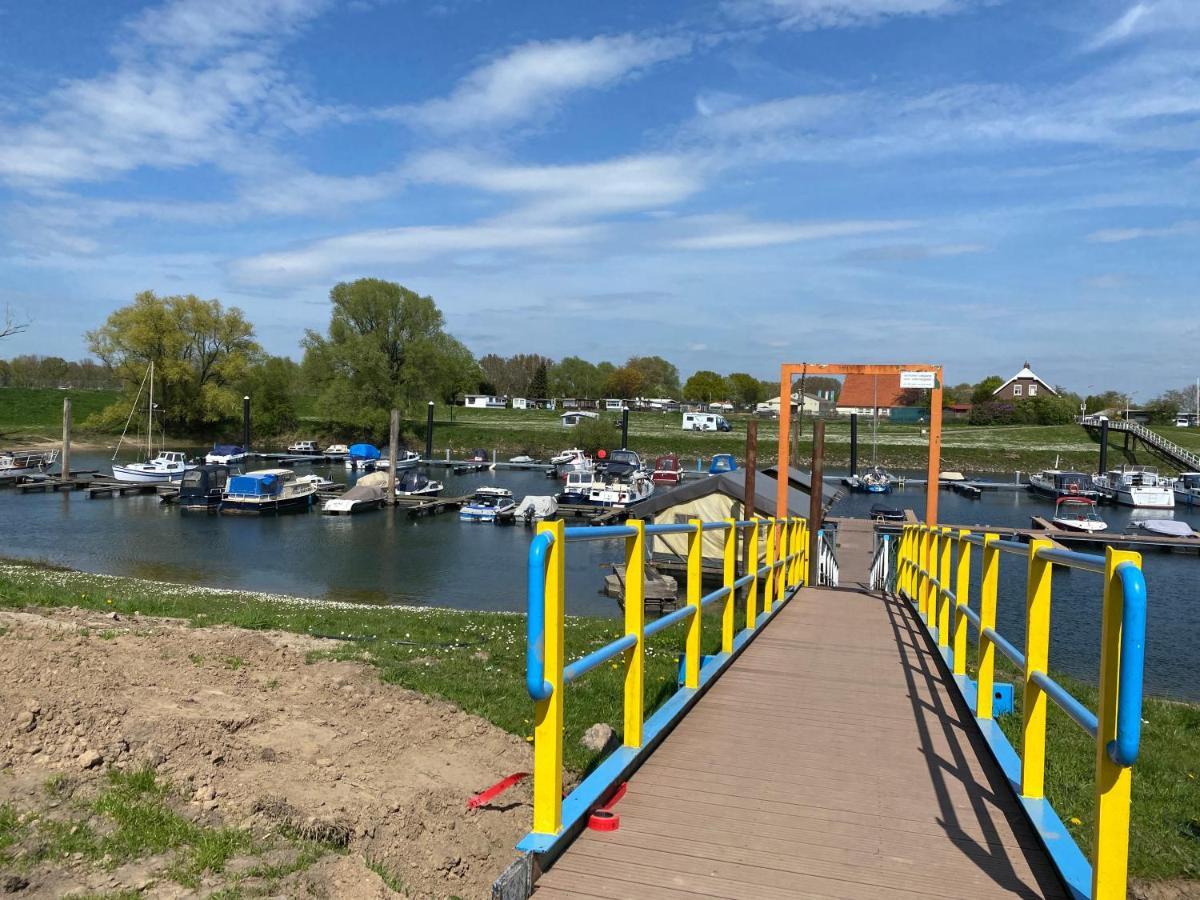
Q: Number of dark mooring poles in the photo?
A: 5